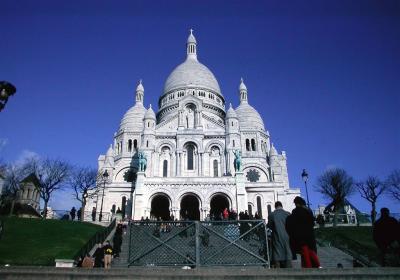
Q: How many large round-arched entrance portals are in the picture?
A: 3